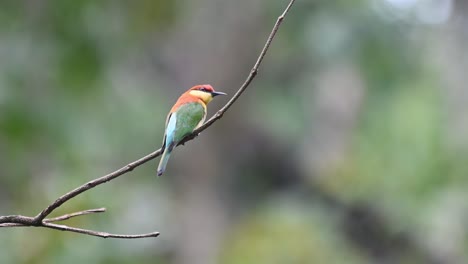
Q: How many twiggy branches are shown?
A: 3